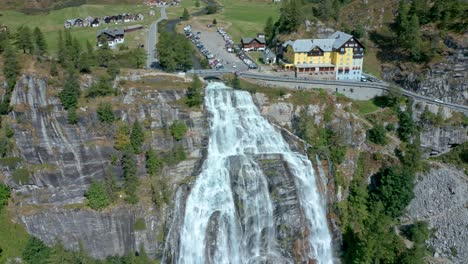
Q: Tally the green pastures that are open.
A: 2